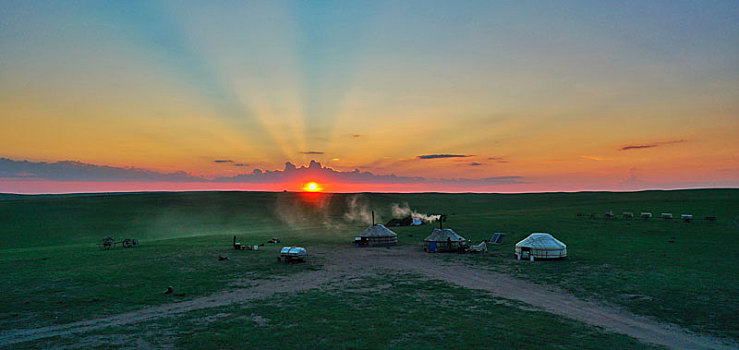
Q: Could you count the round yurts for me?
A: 3